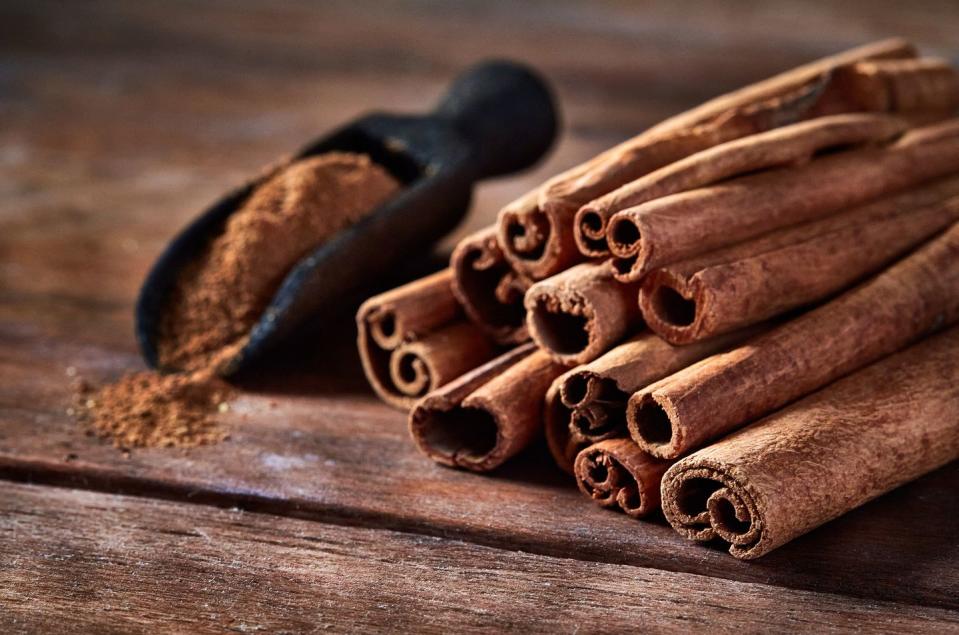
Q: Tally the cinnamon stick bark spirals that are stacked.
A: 12